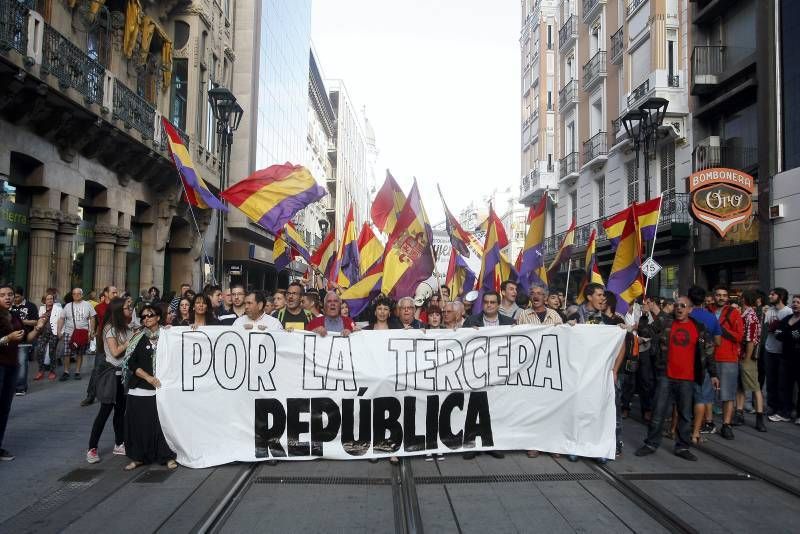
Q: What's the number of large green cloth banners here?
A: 0